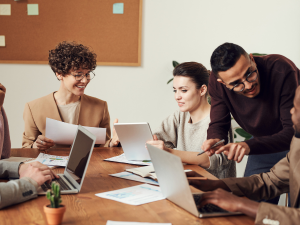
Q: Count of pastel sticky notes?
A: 4